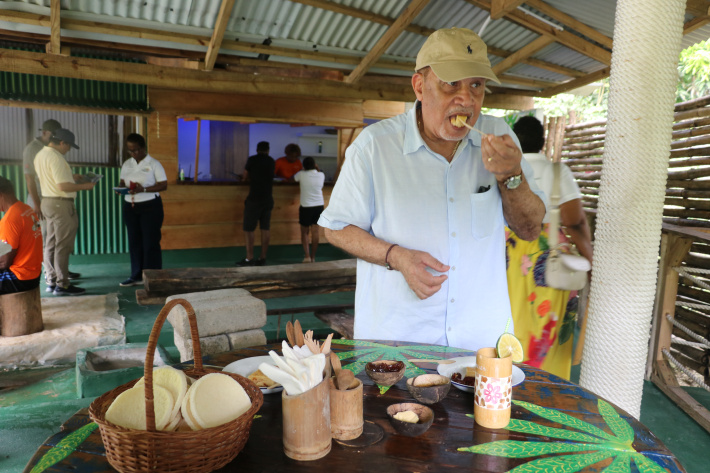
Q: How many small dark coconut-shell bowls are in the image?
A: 3